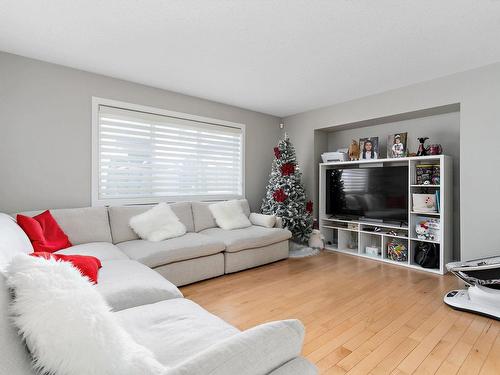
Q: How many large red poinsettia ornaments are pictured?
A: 4